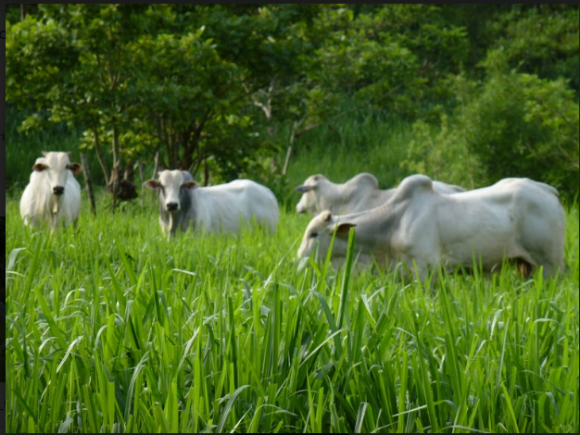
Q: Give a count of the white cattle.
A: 4